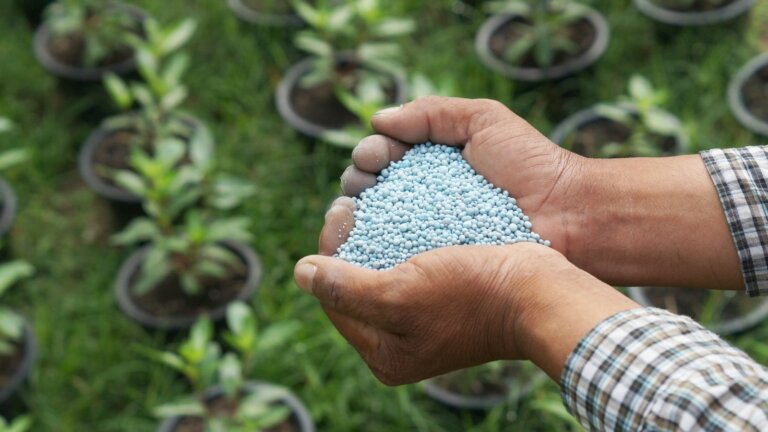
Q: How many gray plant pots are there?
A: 14